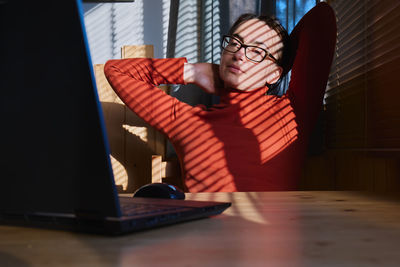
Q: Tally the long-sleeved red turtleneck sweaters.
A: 1